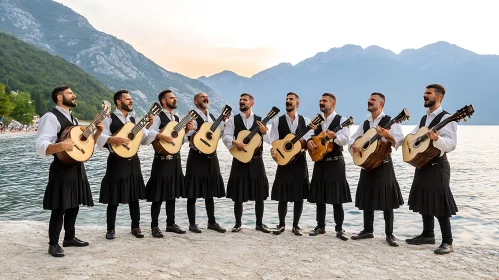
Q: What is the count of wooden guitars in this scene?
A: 9